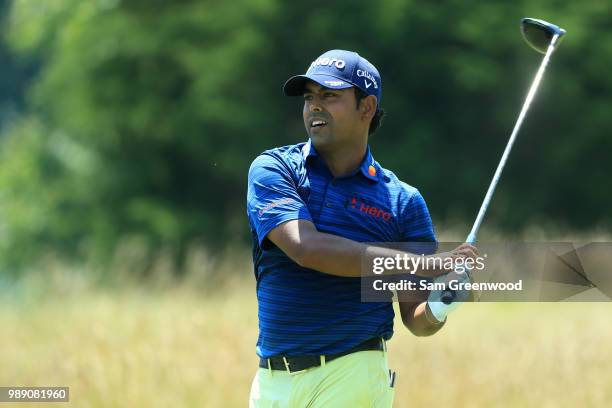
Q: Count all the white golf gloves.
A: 1